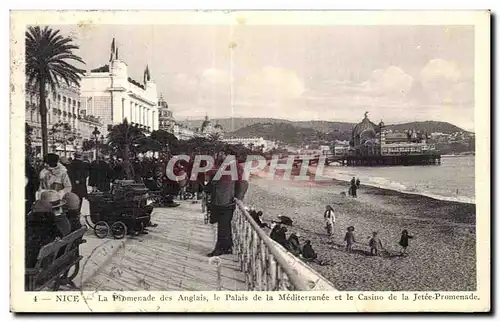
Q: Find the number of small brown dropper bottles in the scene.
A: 0